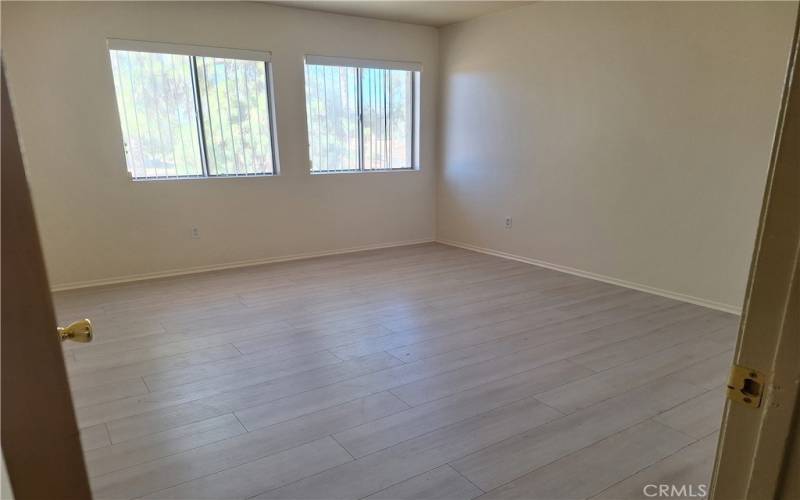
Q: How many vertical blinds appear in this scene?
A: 2